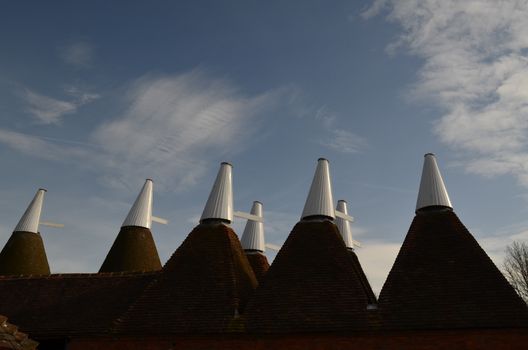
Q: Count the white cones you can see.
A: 7